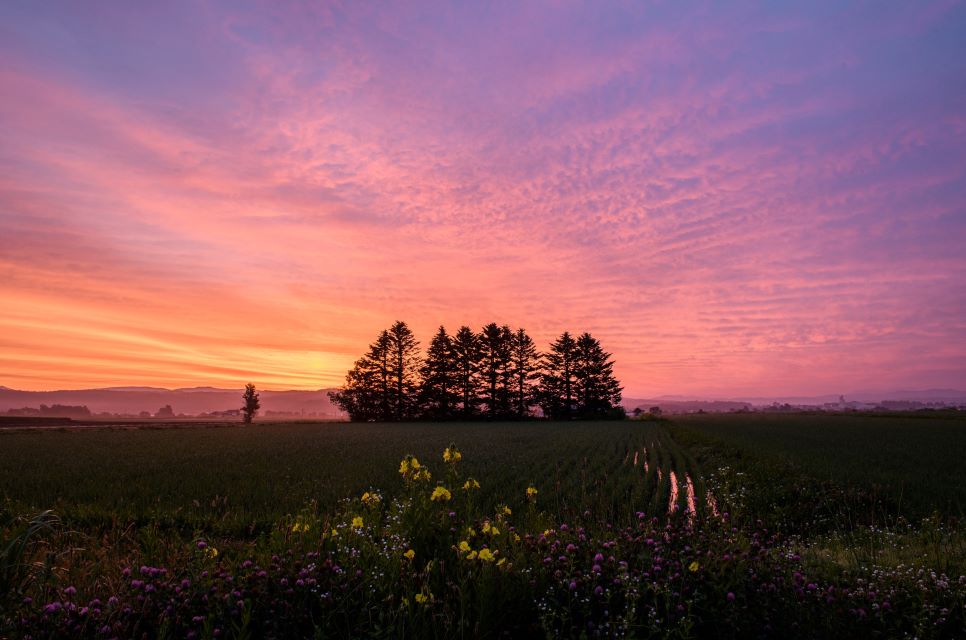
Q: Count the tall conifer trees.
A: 9